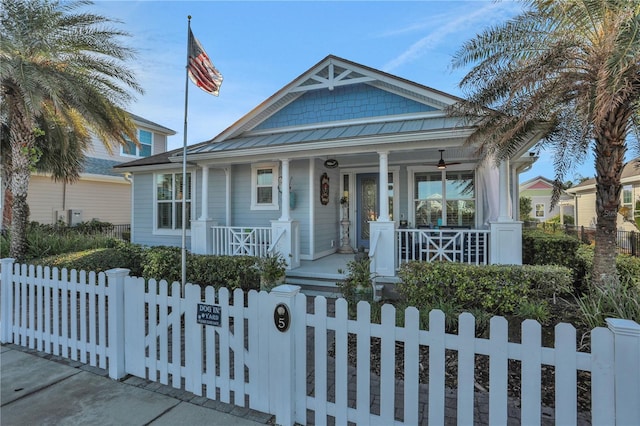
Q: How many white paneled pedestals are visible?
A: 4